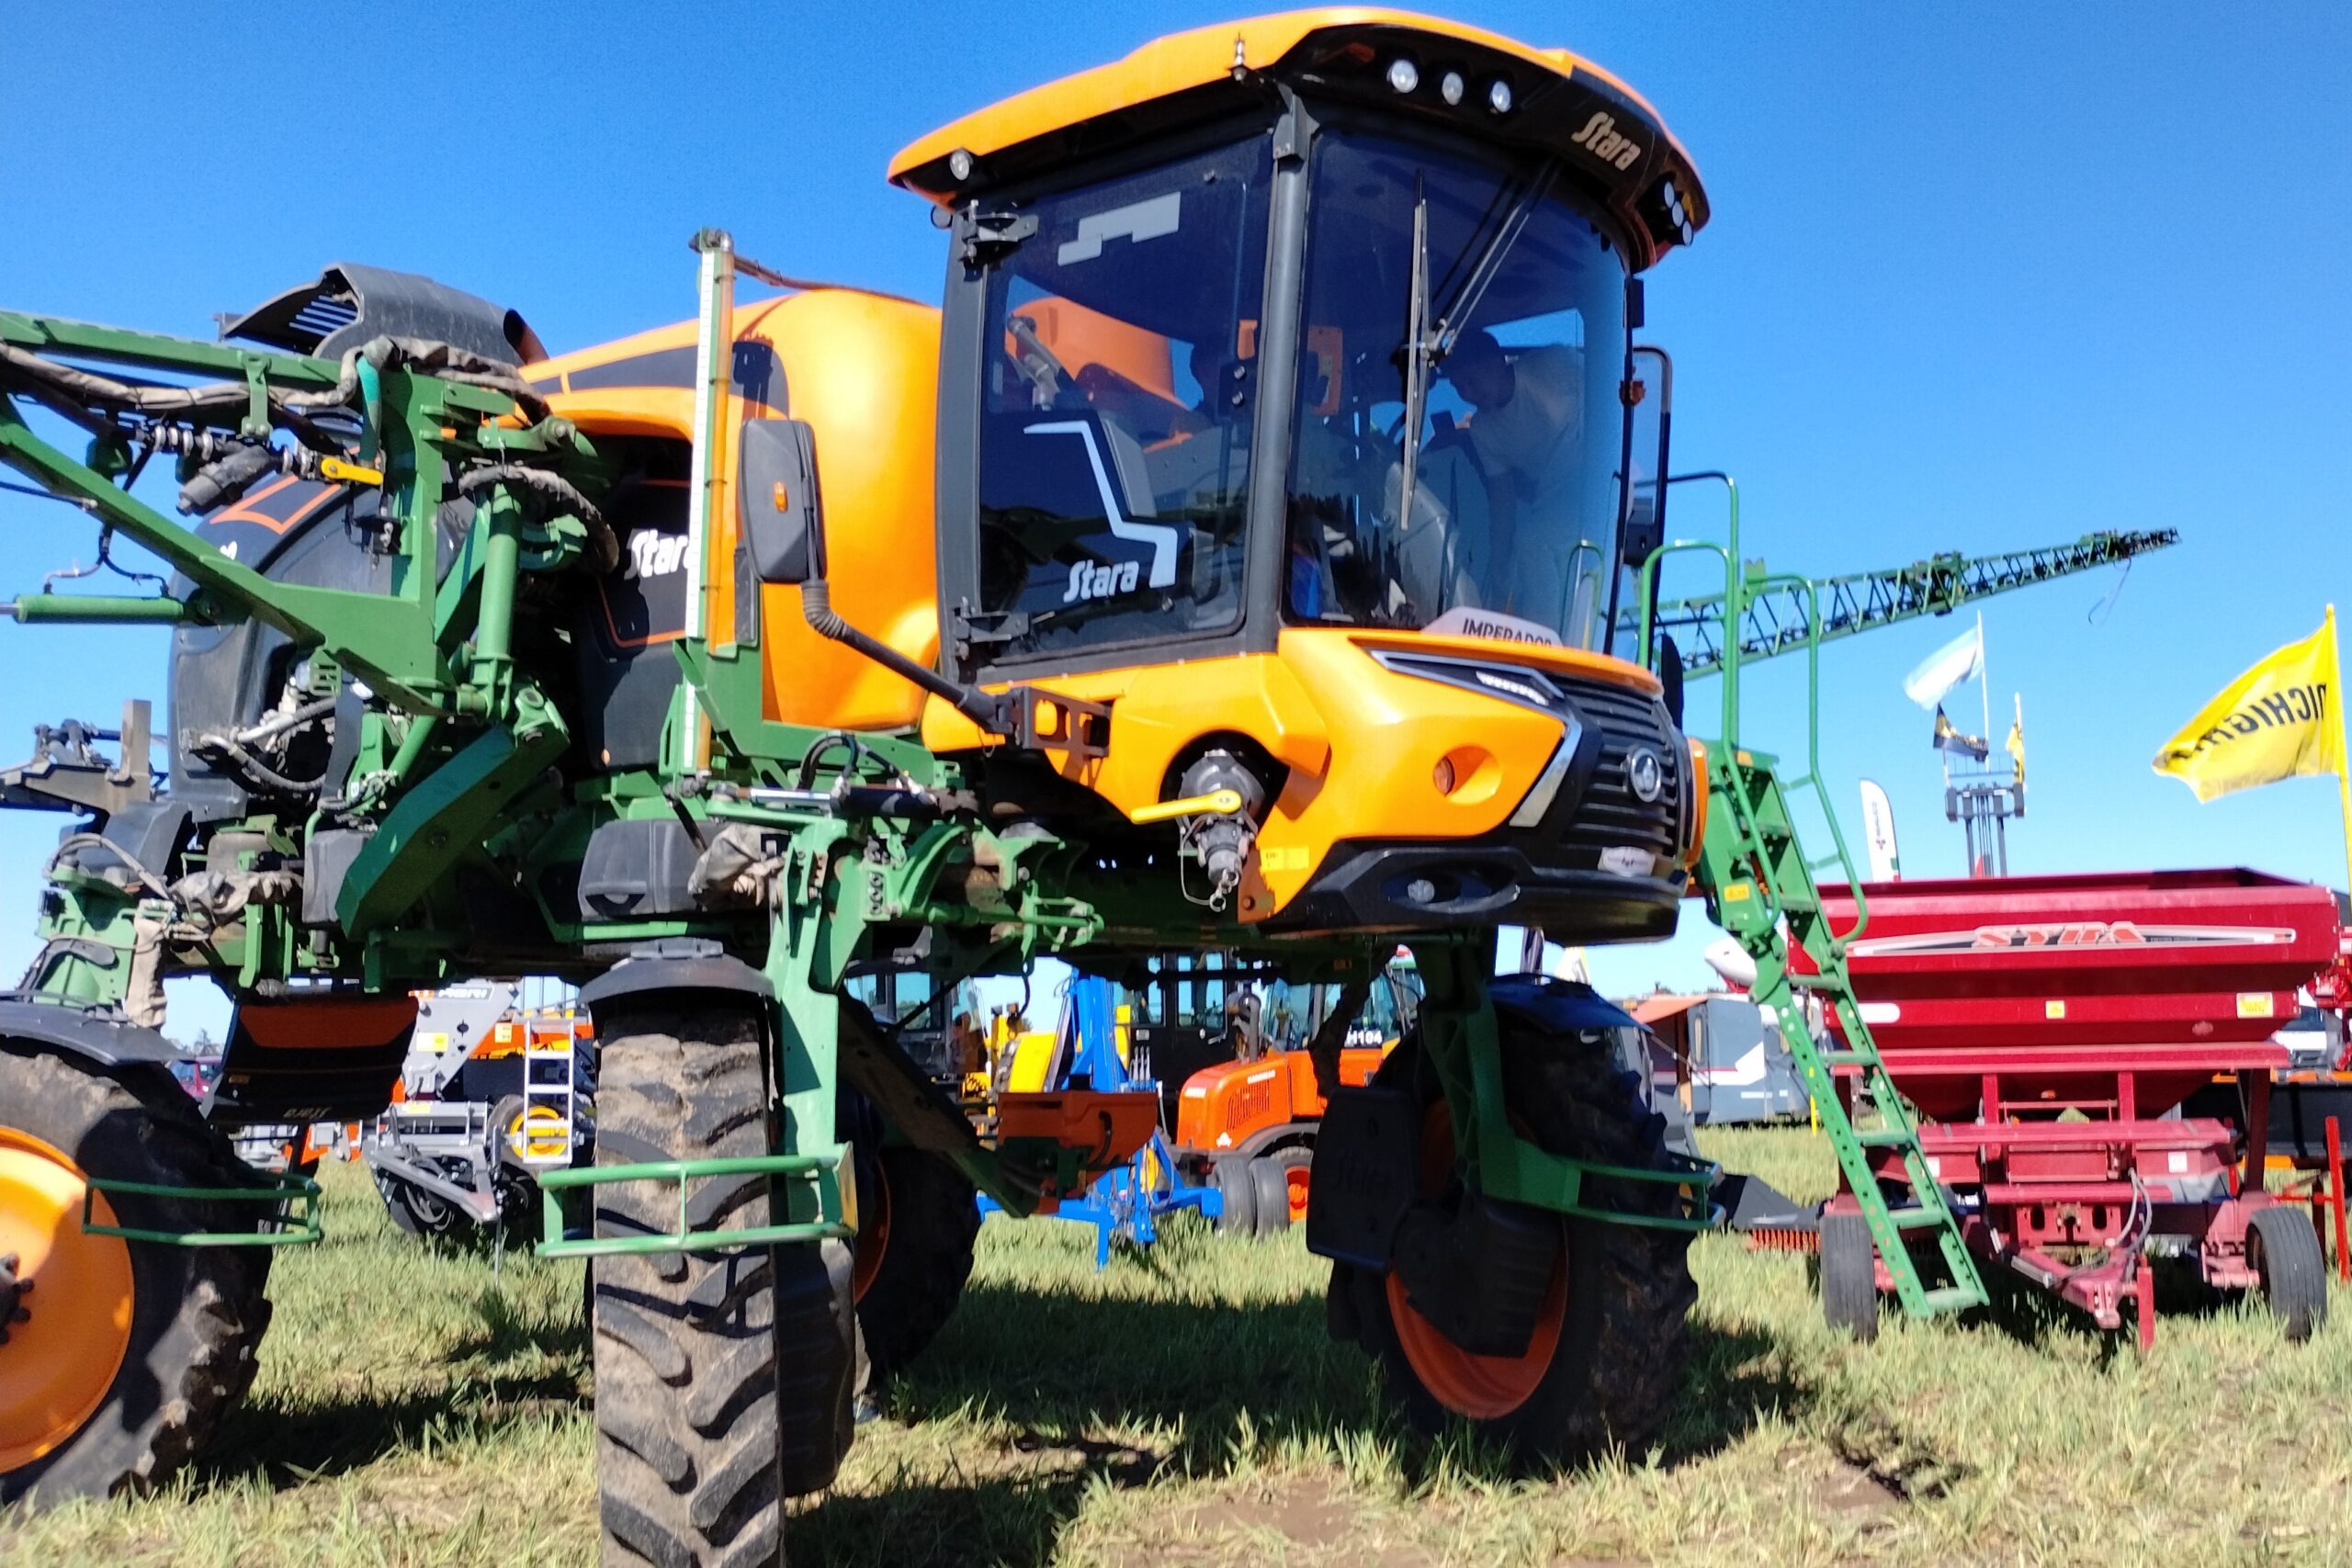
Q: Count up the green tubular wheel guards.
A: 3